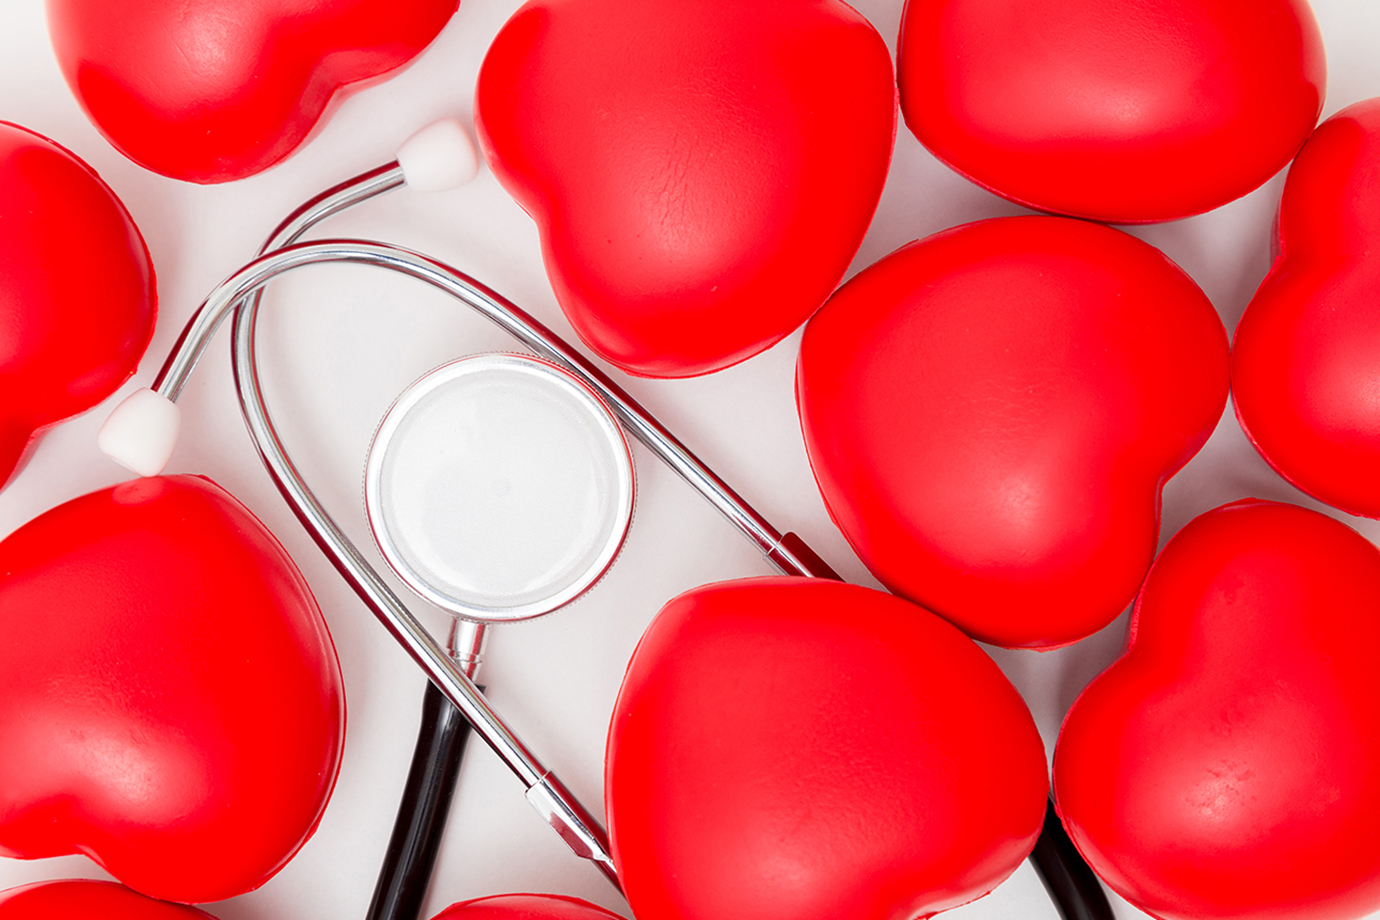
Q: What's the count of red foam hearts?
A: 11